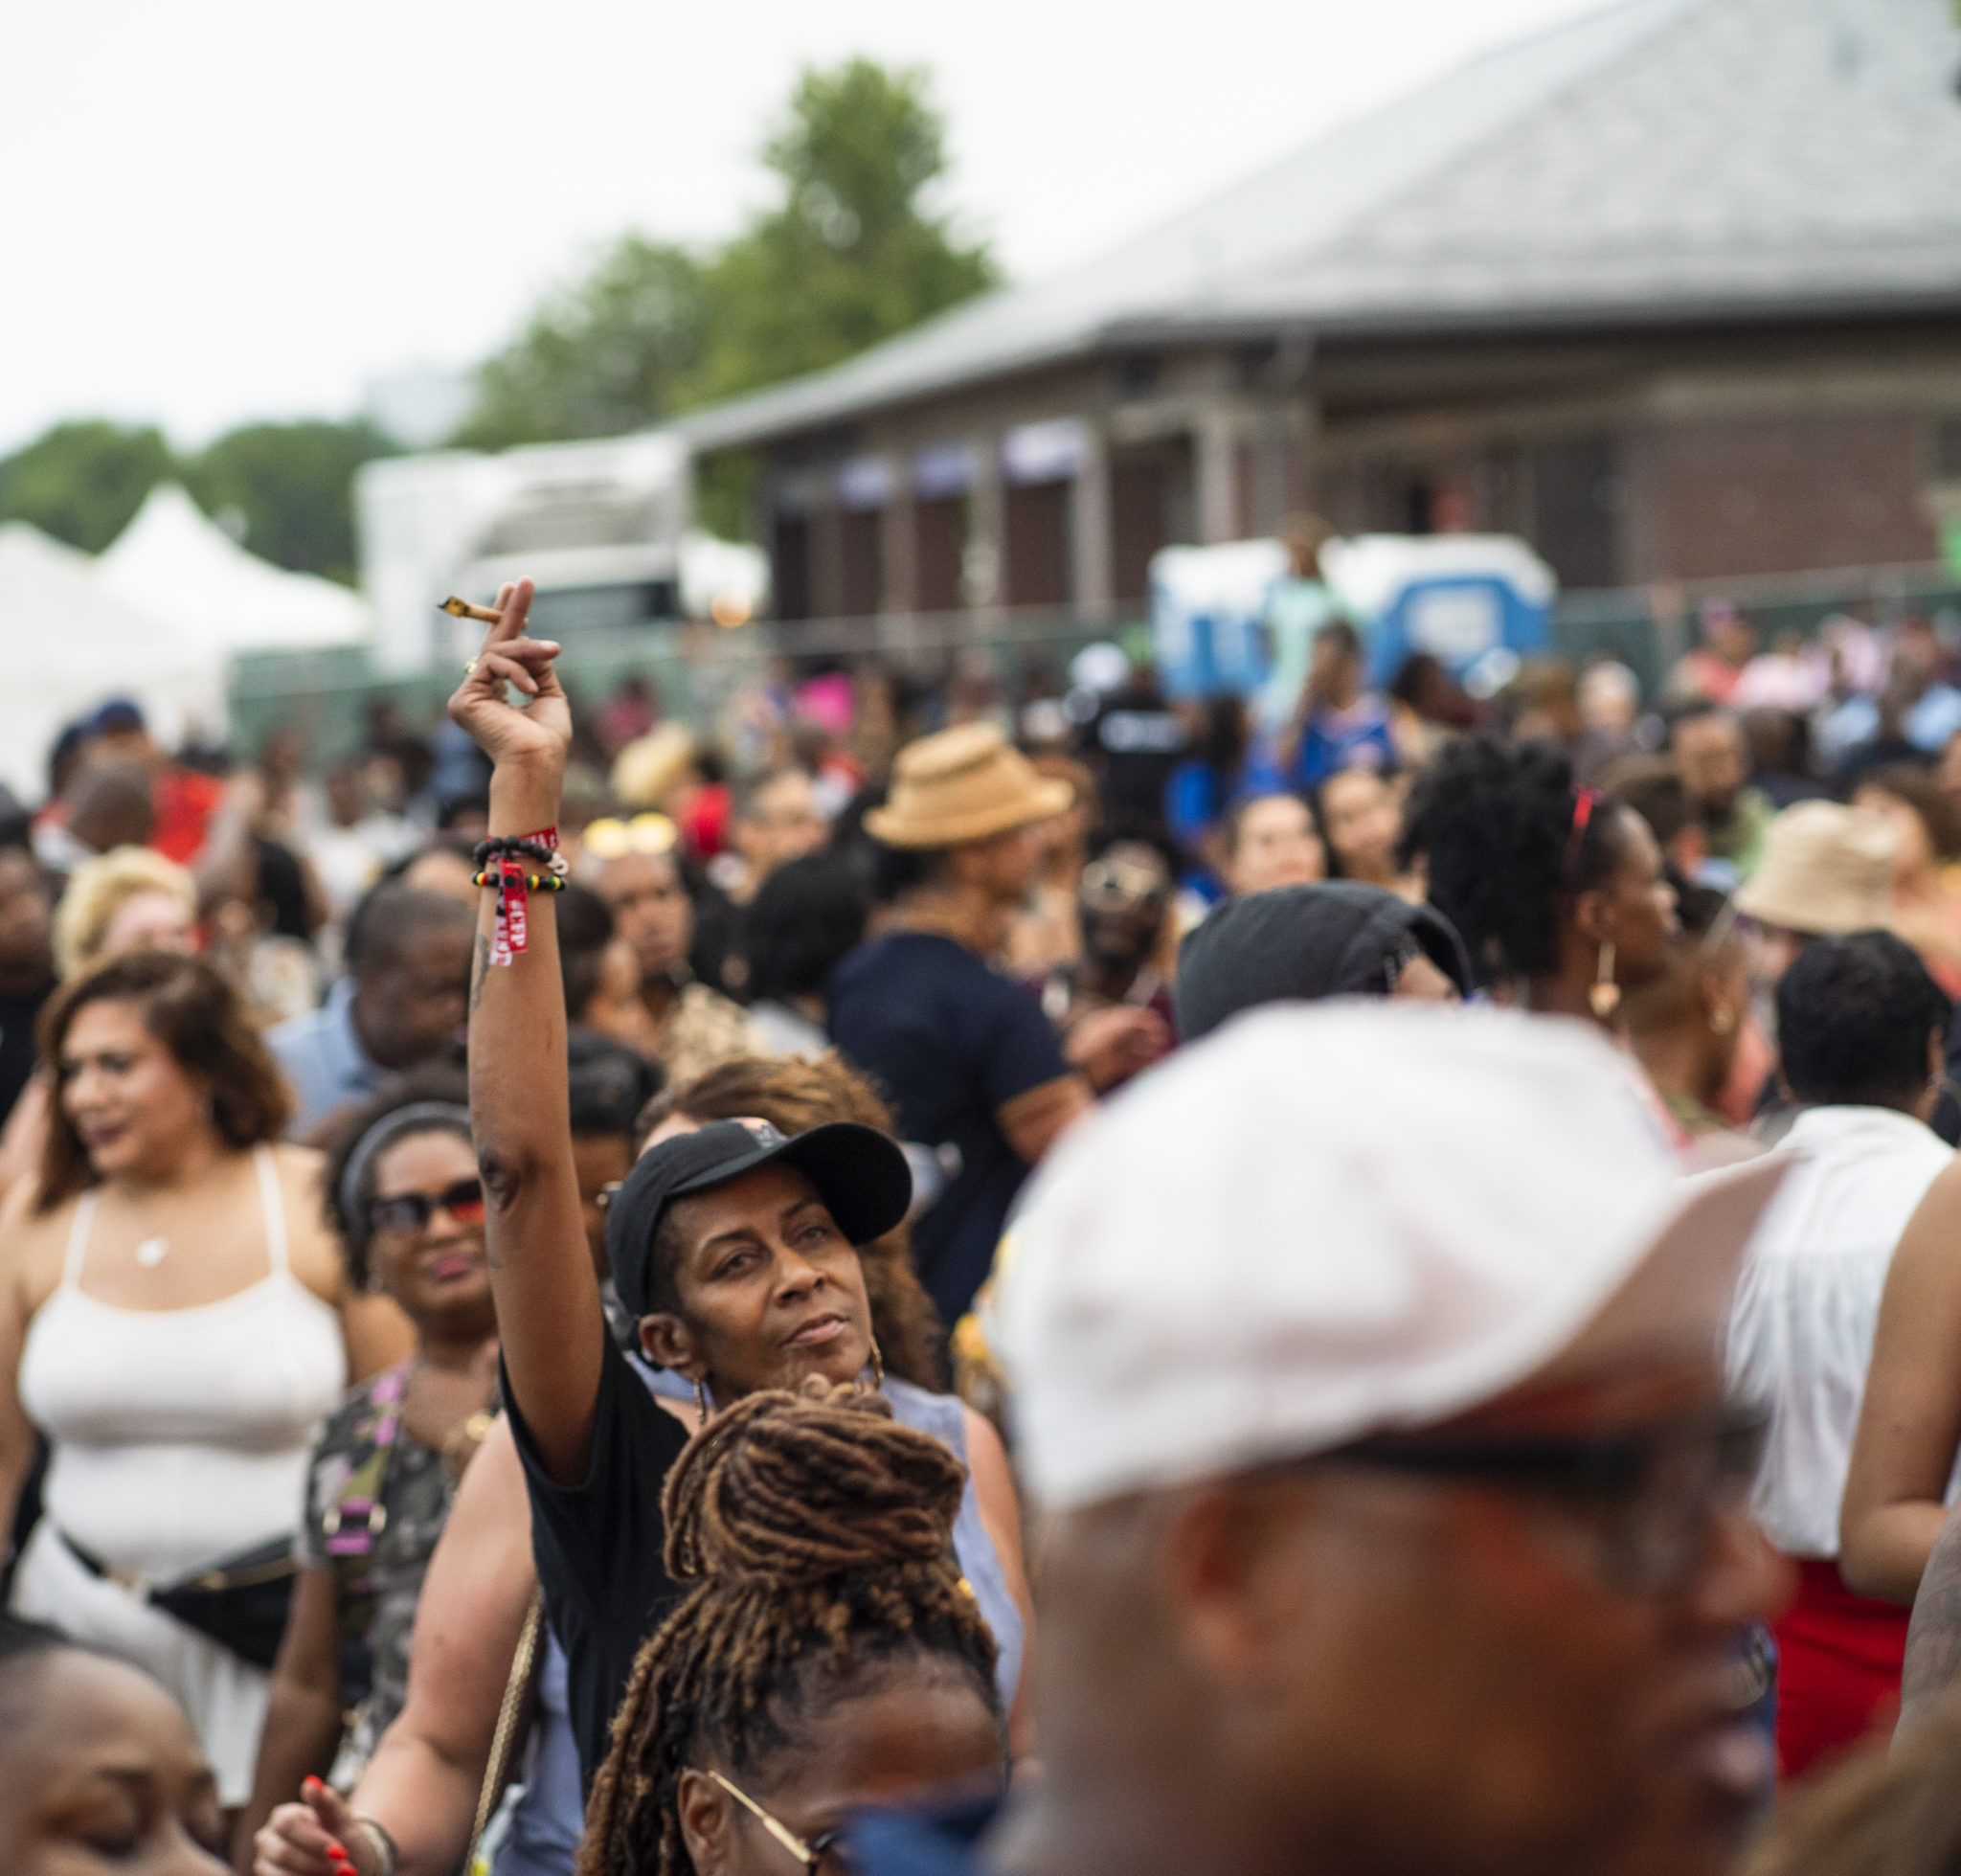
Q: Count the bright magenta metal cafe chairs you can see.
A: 0